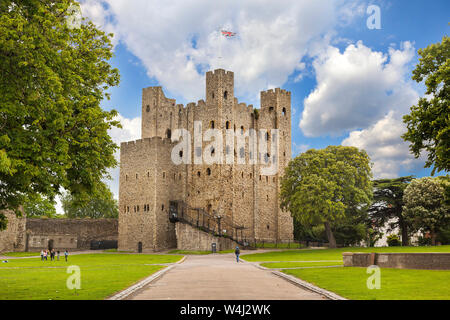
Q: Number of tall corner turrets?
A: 3